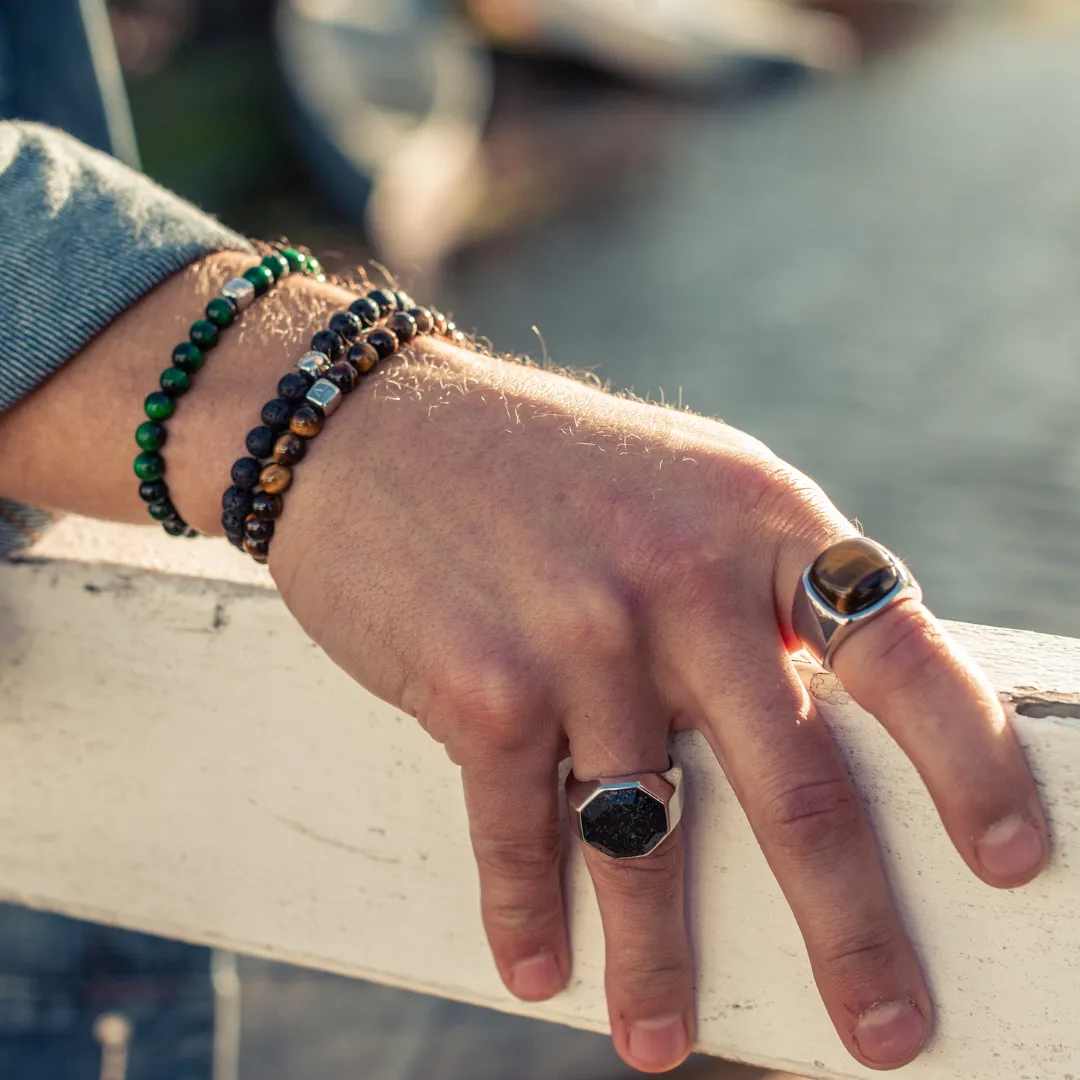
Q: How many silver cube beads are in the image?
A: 3